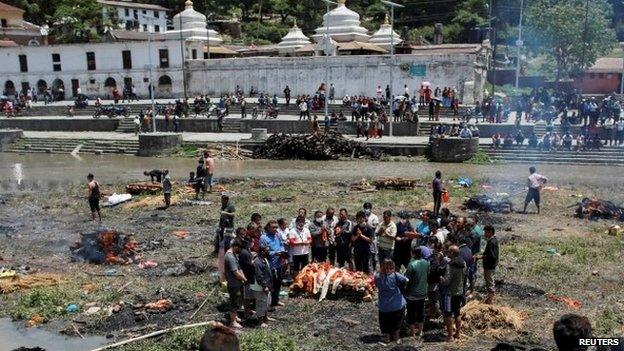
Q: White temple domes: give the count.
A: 4